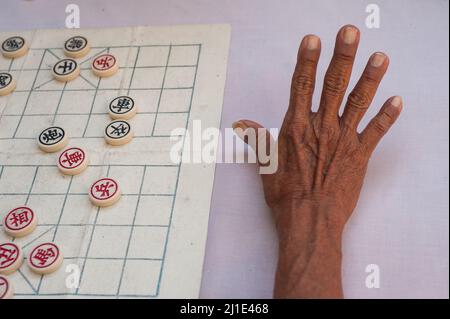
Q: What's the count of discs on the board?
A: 14